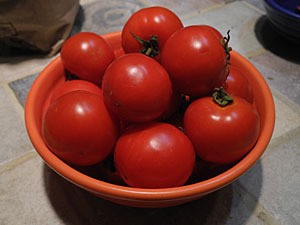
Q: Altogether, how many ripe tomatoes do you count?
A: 9